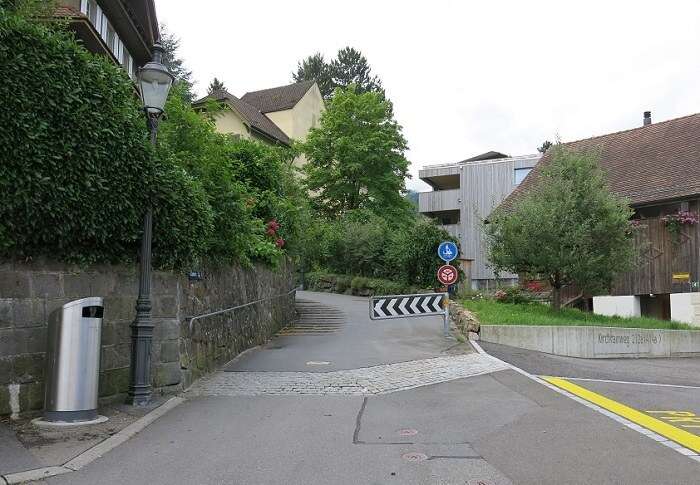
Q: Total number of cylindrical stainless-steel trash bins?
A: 1